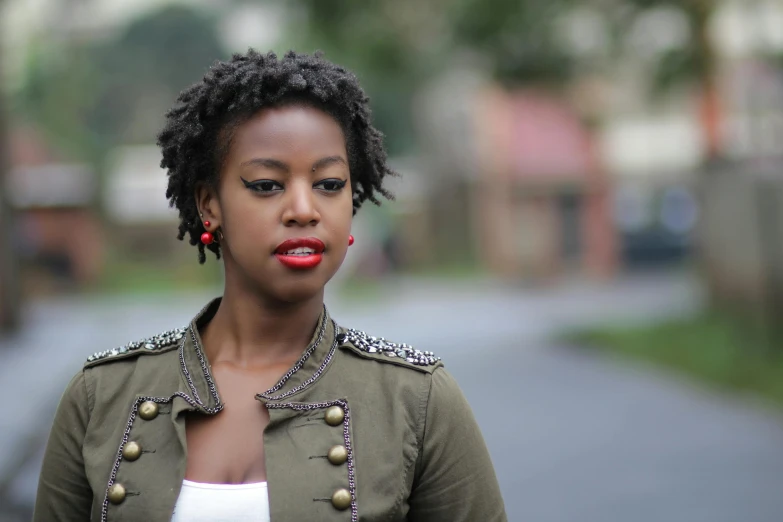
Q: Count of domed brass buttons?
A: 6